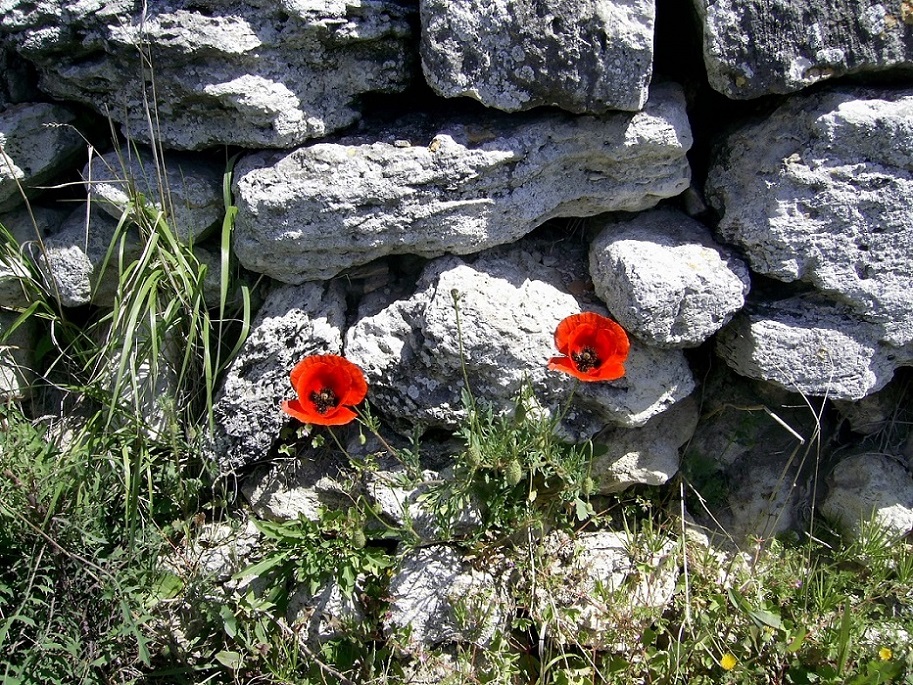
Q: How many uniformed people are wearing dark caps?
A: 0